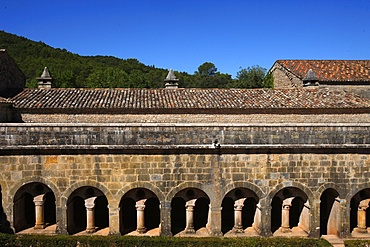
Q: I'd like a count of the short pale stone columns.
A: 7